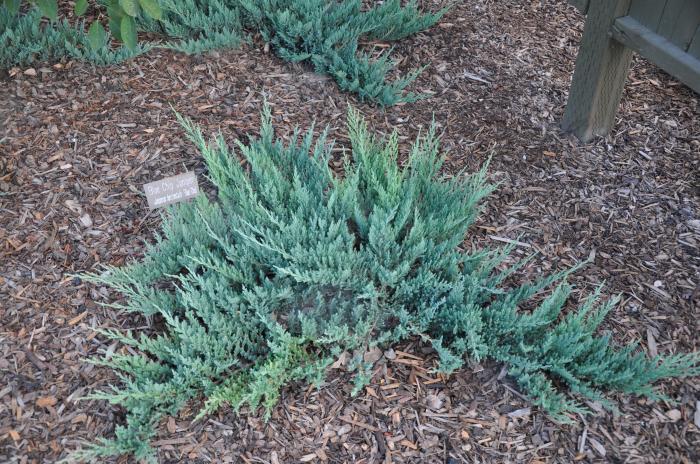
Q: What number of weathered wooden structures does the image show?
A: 1